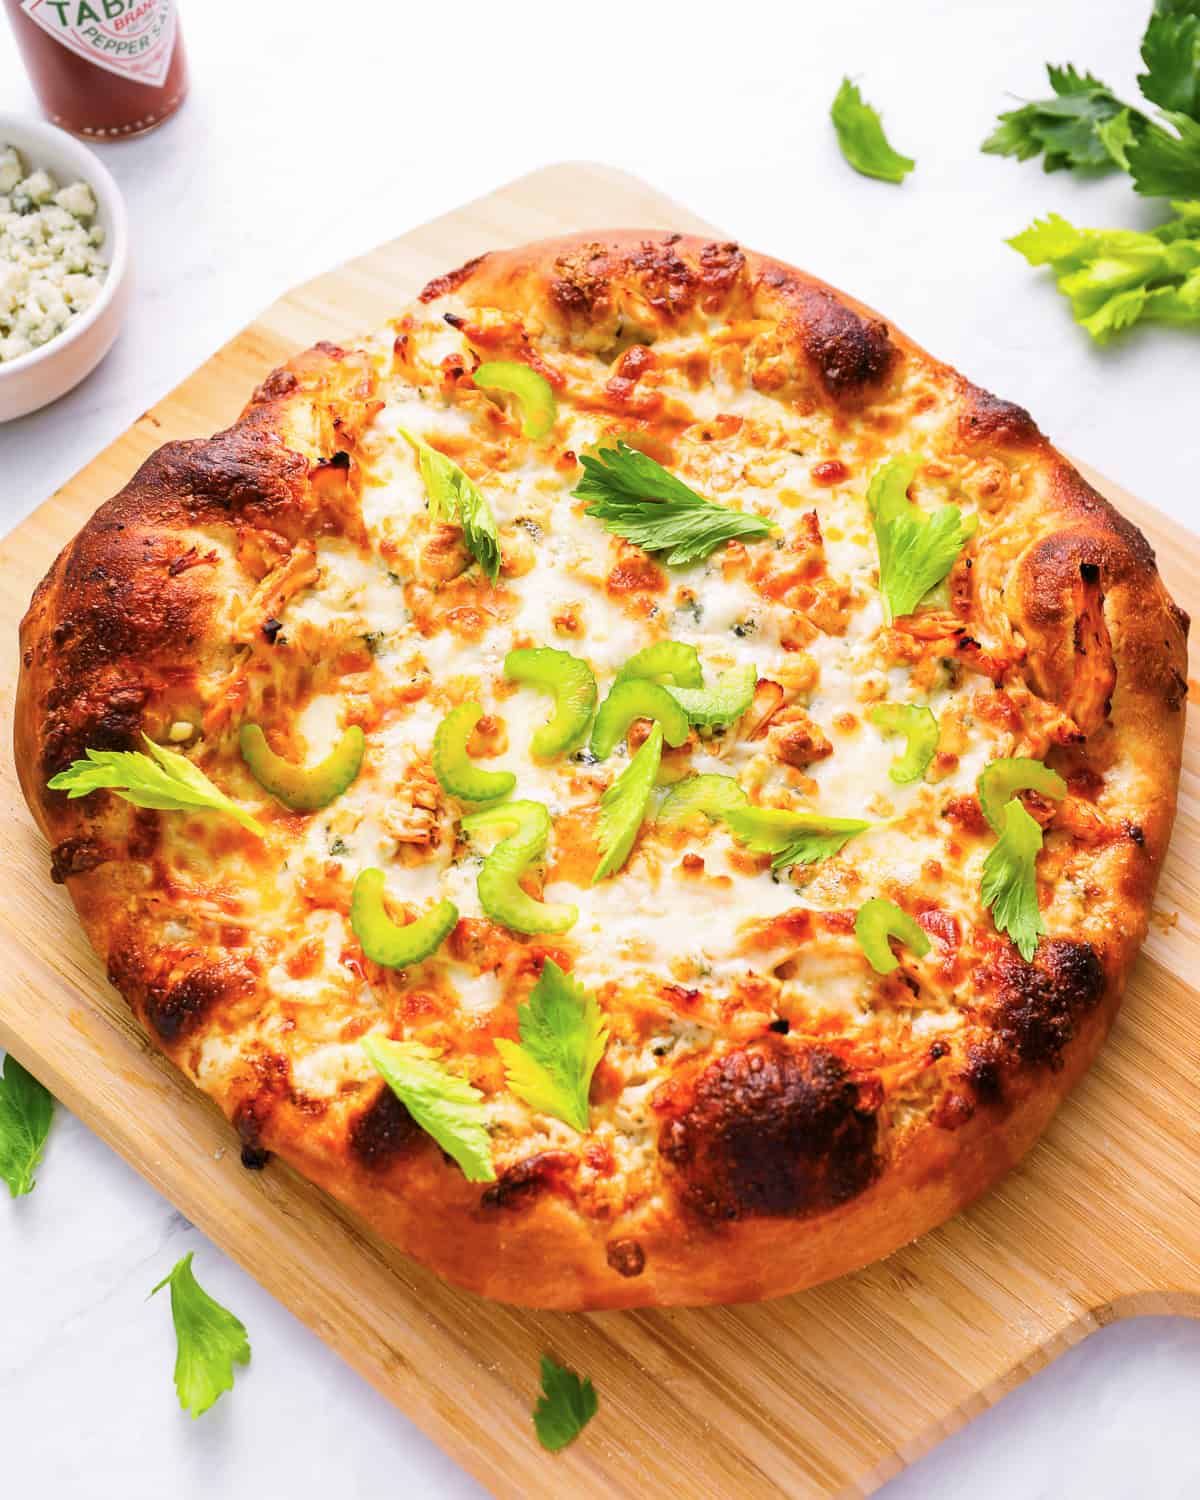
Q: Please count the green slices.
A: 15